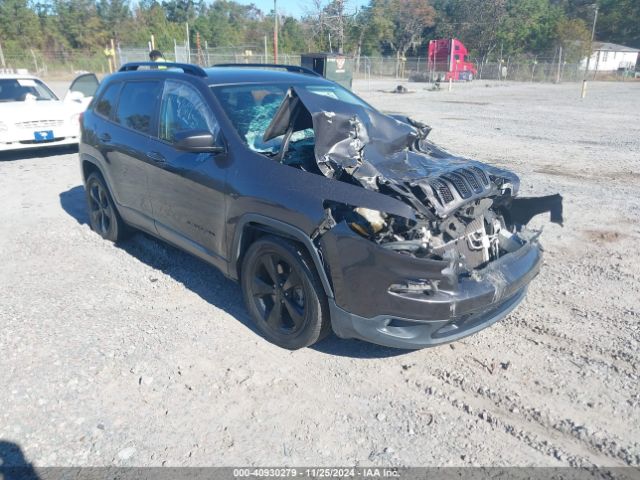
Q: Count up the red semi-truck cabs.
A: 1